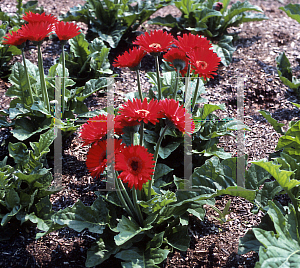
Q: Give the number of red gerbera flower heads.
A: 15